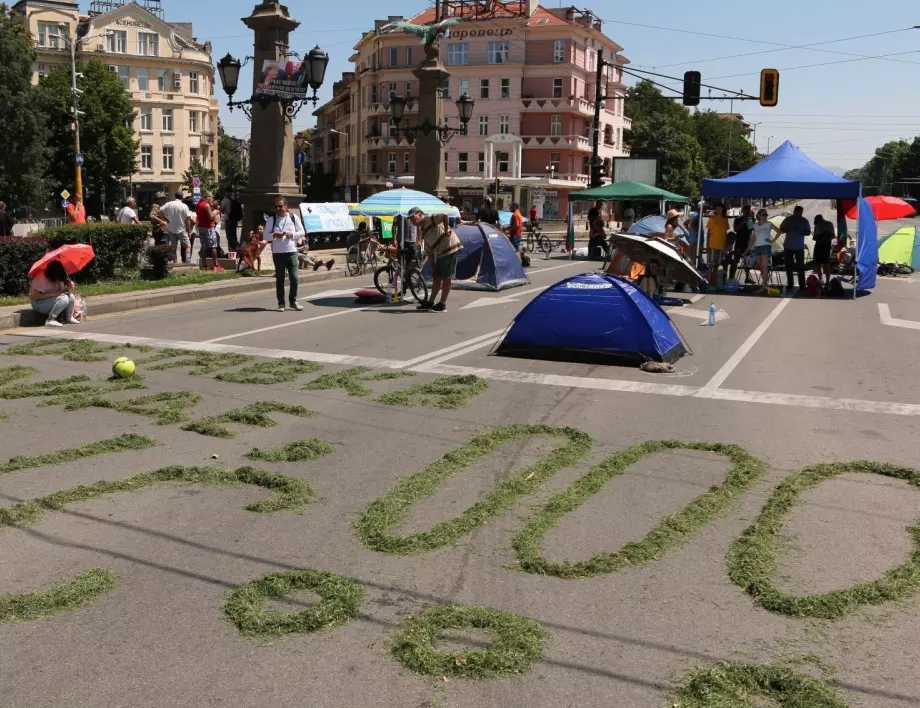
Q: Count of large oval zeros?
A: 3